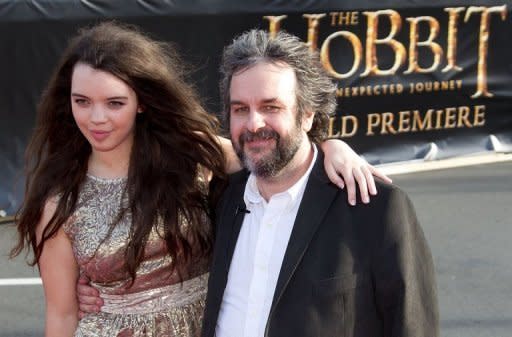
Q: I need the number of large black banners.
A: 1